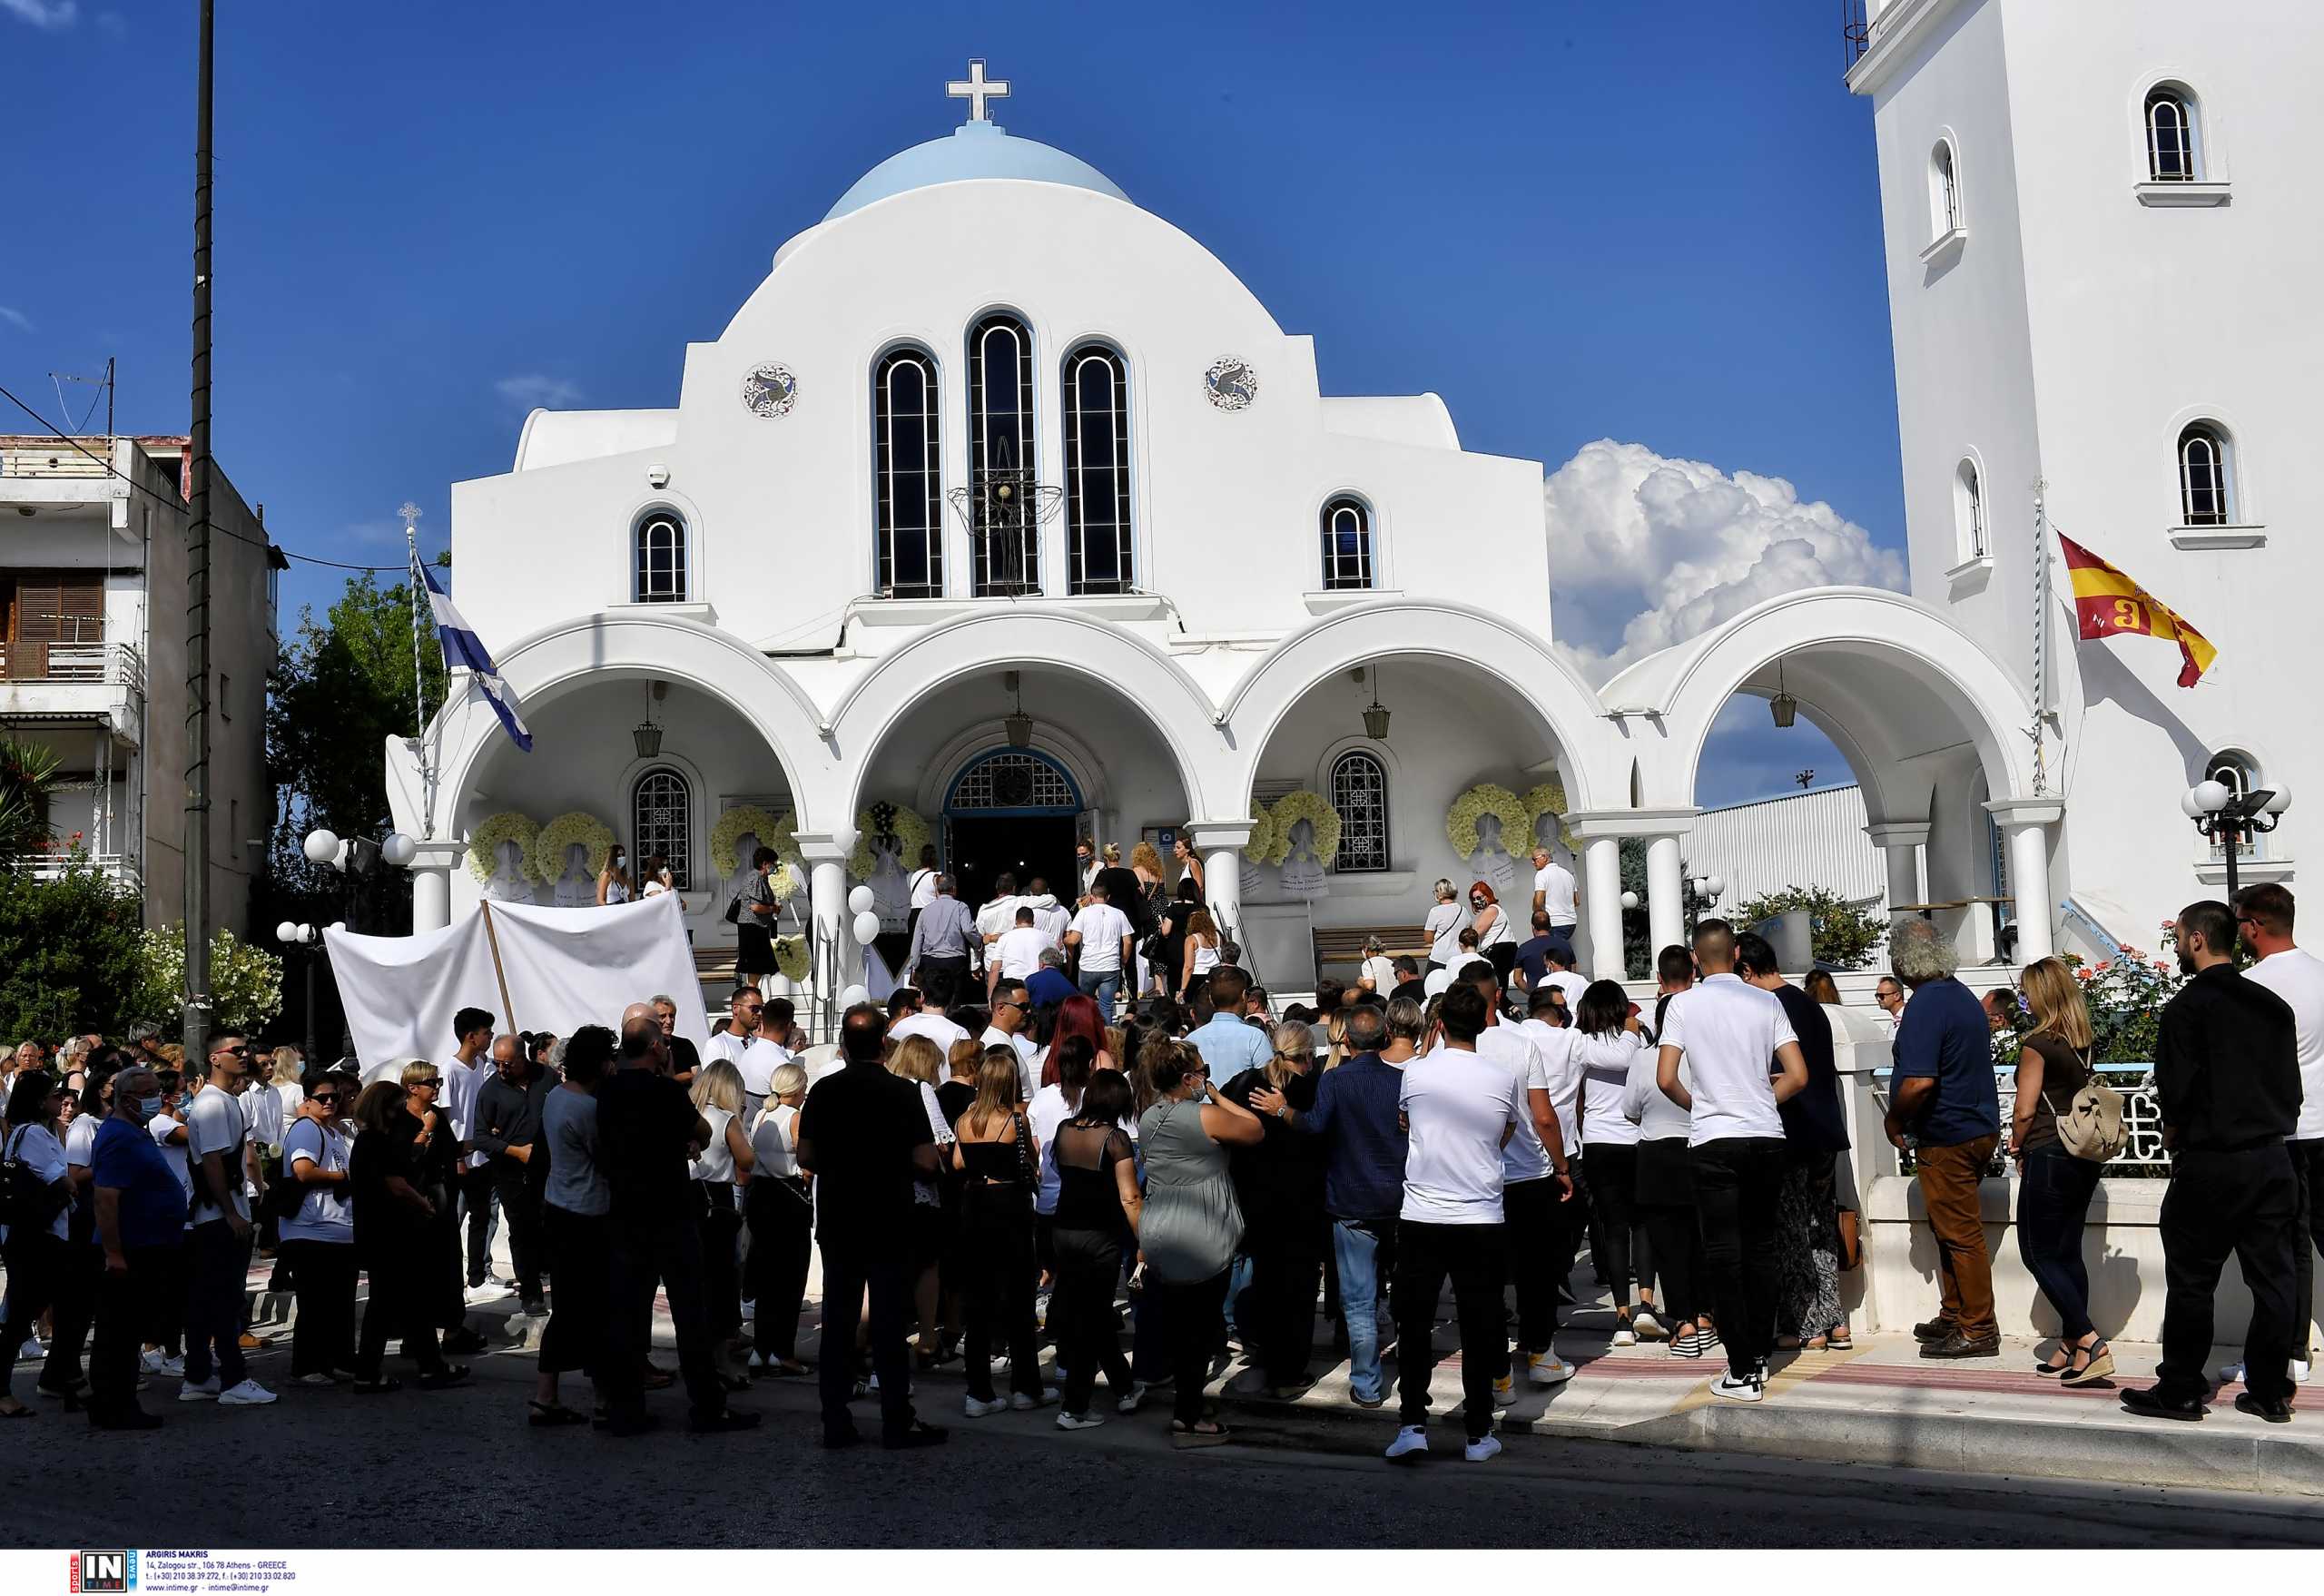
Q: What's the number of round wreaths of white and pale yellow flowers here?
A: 9